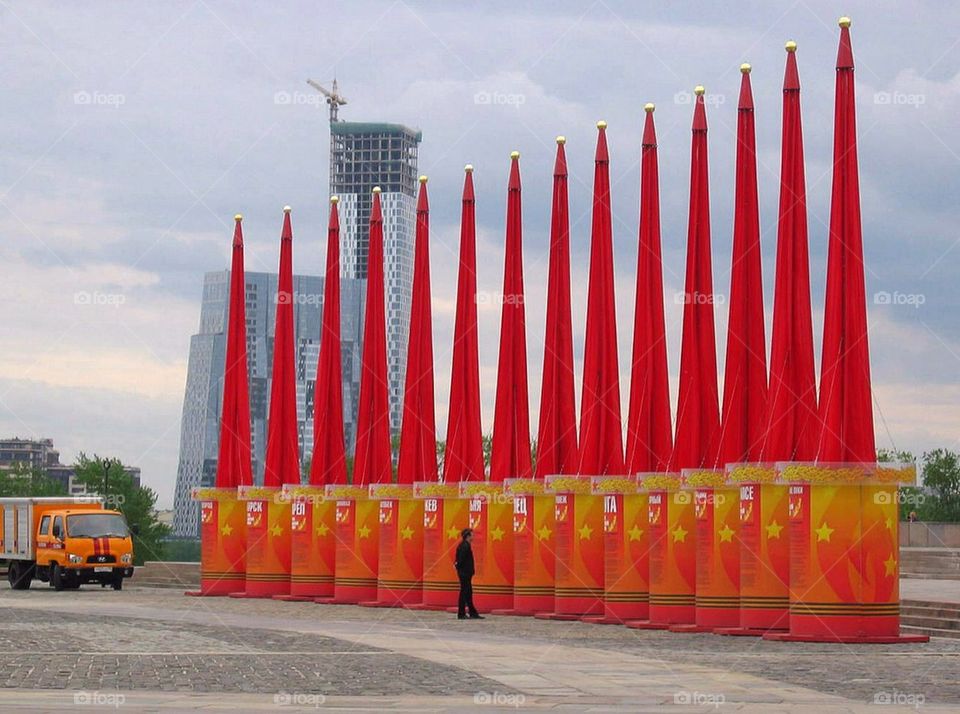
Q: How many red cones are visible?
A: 14